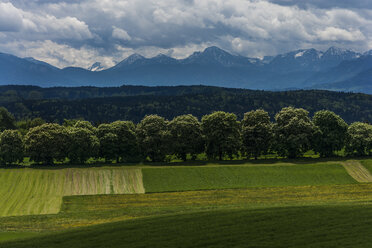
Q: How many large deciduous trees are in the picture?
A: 11